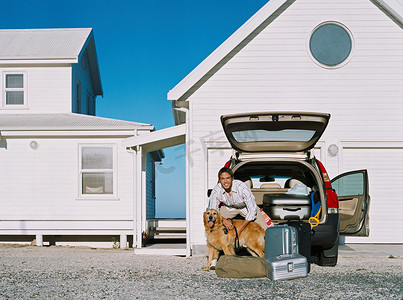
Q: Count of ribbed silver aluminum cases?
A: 1